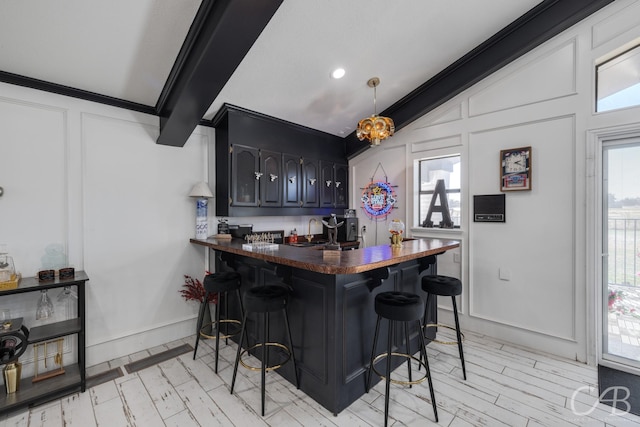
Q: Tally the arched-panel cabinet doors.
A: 6